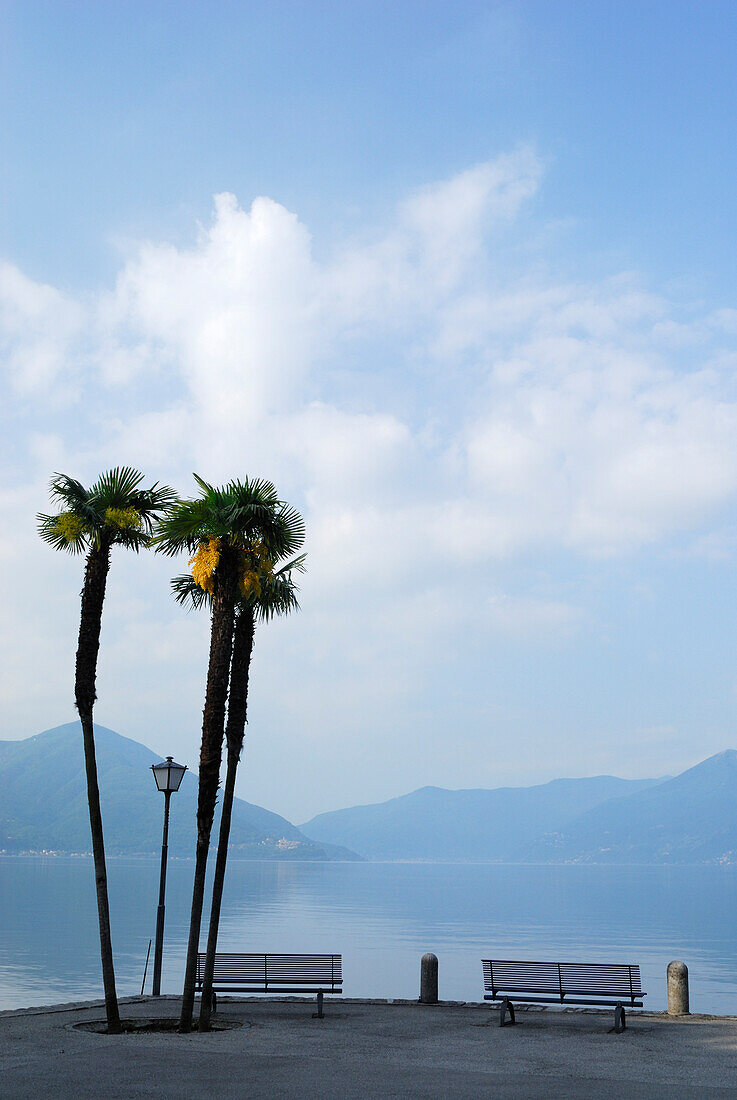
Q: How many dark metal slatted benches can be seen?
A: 2